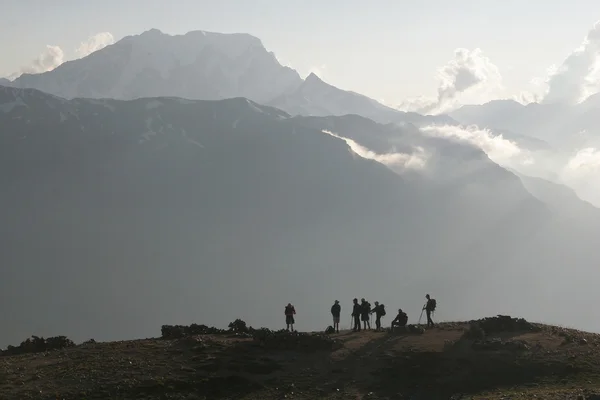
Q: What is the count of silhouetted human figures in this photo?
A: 7